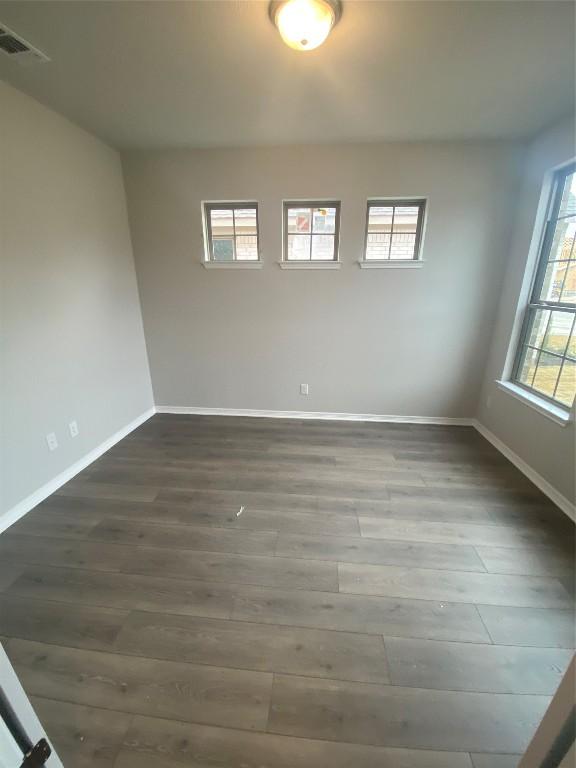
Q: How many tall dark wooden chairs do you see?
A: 0